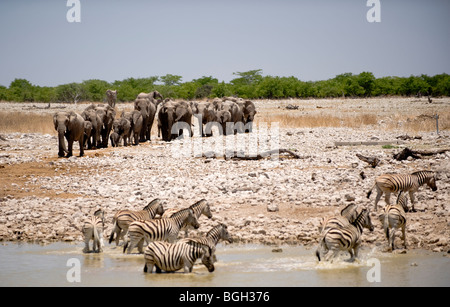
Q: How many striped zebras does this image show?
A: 10